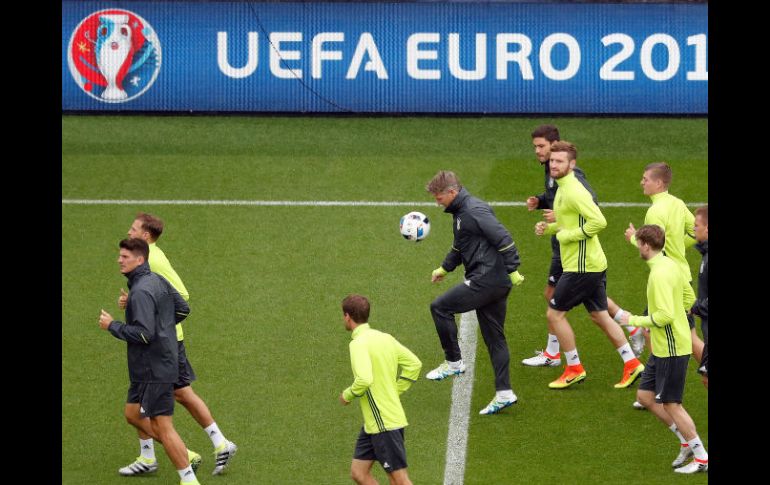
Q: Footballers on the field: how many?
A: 9